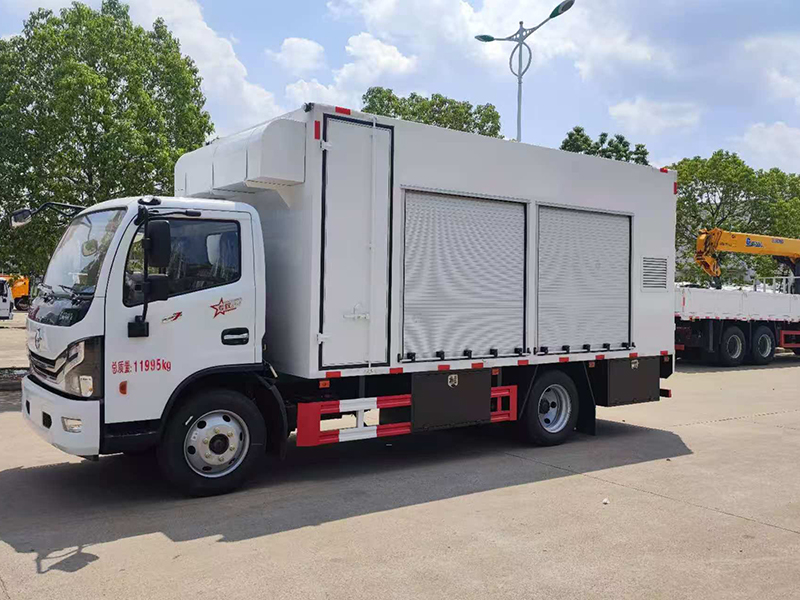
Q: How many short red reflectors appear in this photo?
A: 13